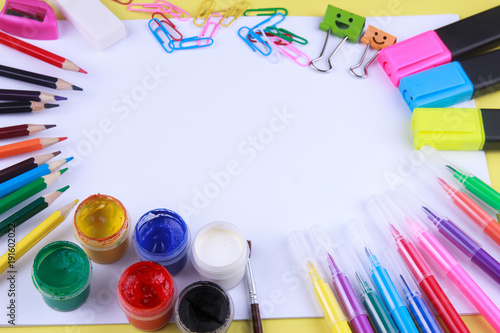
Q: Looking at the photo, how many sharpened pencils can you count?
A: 11